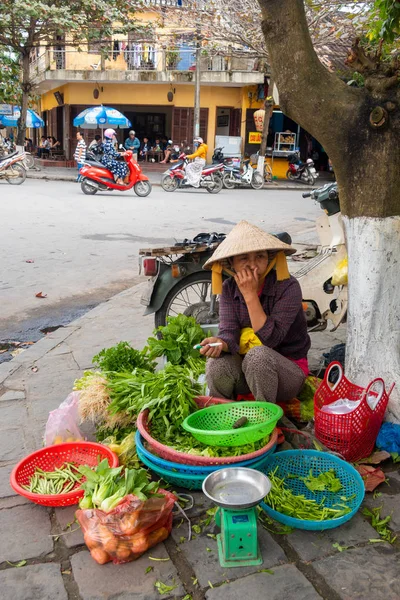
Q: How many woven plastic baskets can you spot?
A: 7